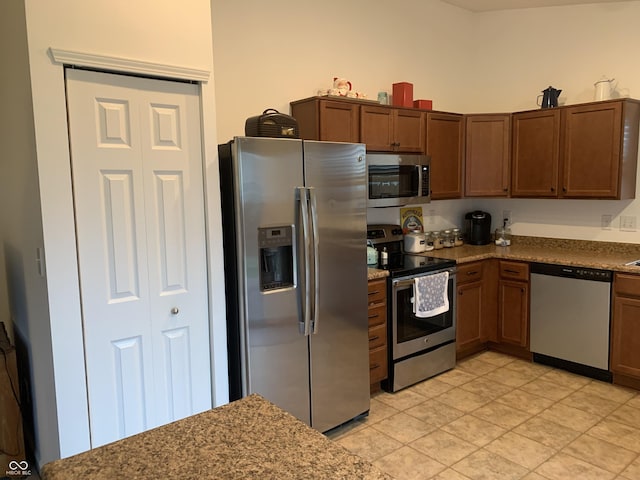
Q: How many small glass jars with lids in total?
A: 4